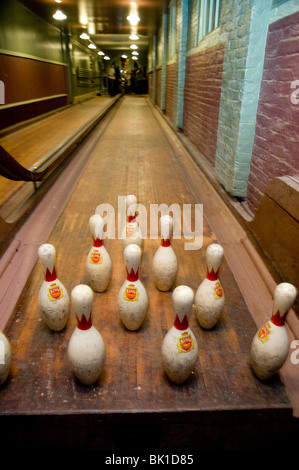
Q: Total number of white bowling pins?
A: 10